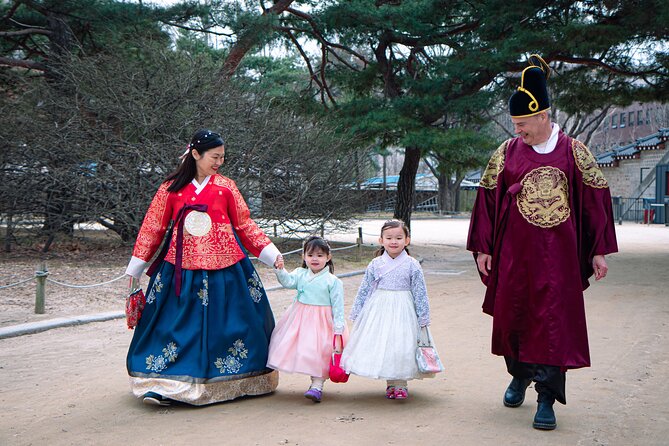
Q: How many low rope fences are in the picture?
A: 1